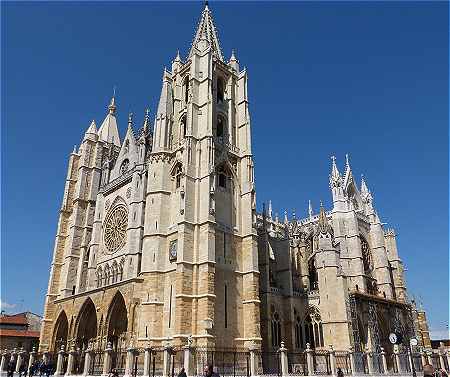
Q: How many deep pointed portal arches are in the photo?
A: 3